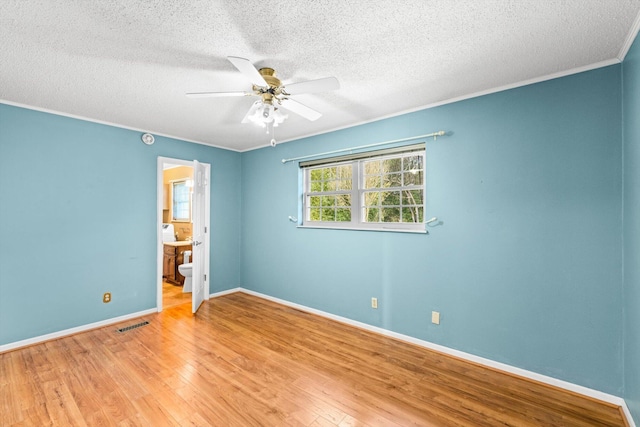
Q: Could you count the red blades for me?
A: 0